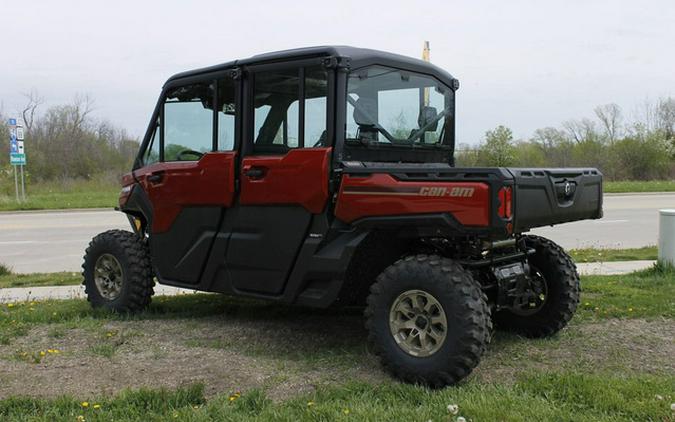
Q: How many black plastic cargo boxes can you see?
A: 1